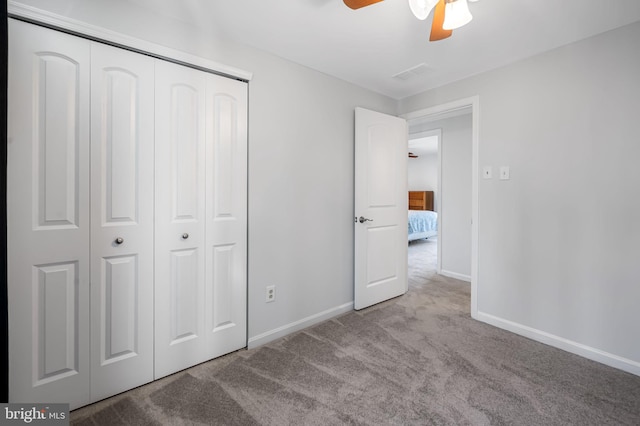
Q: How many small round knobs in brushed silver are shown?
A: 2